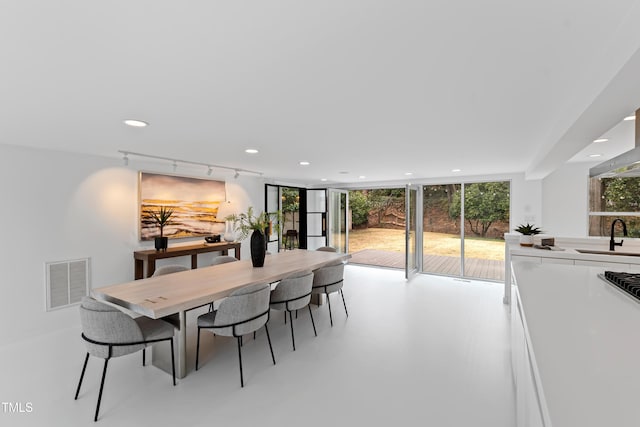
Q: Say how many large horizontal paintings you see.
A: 1